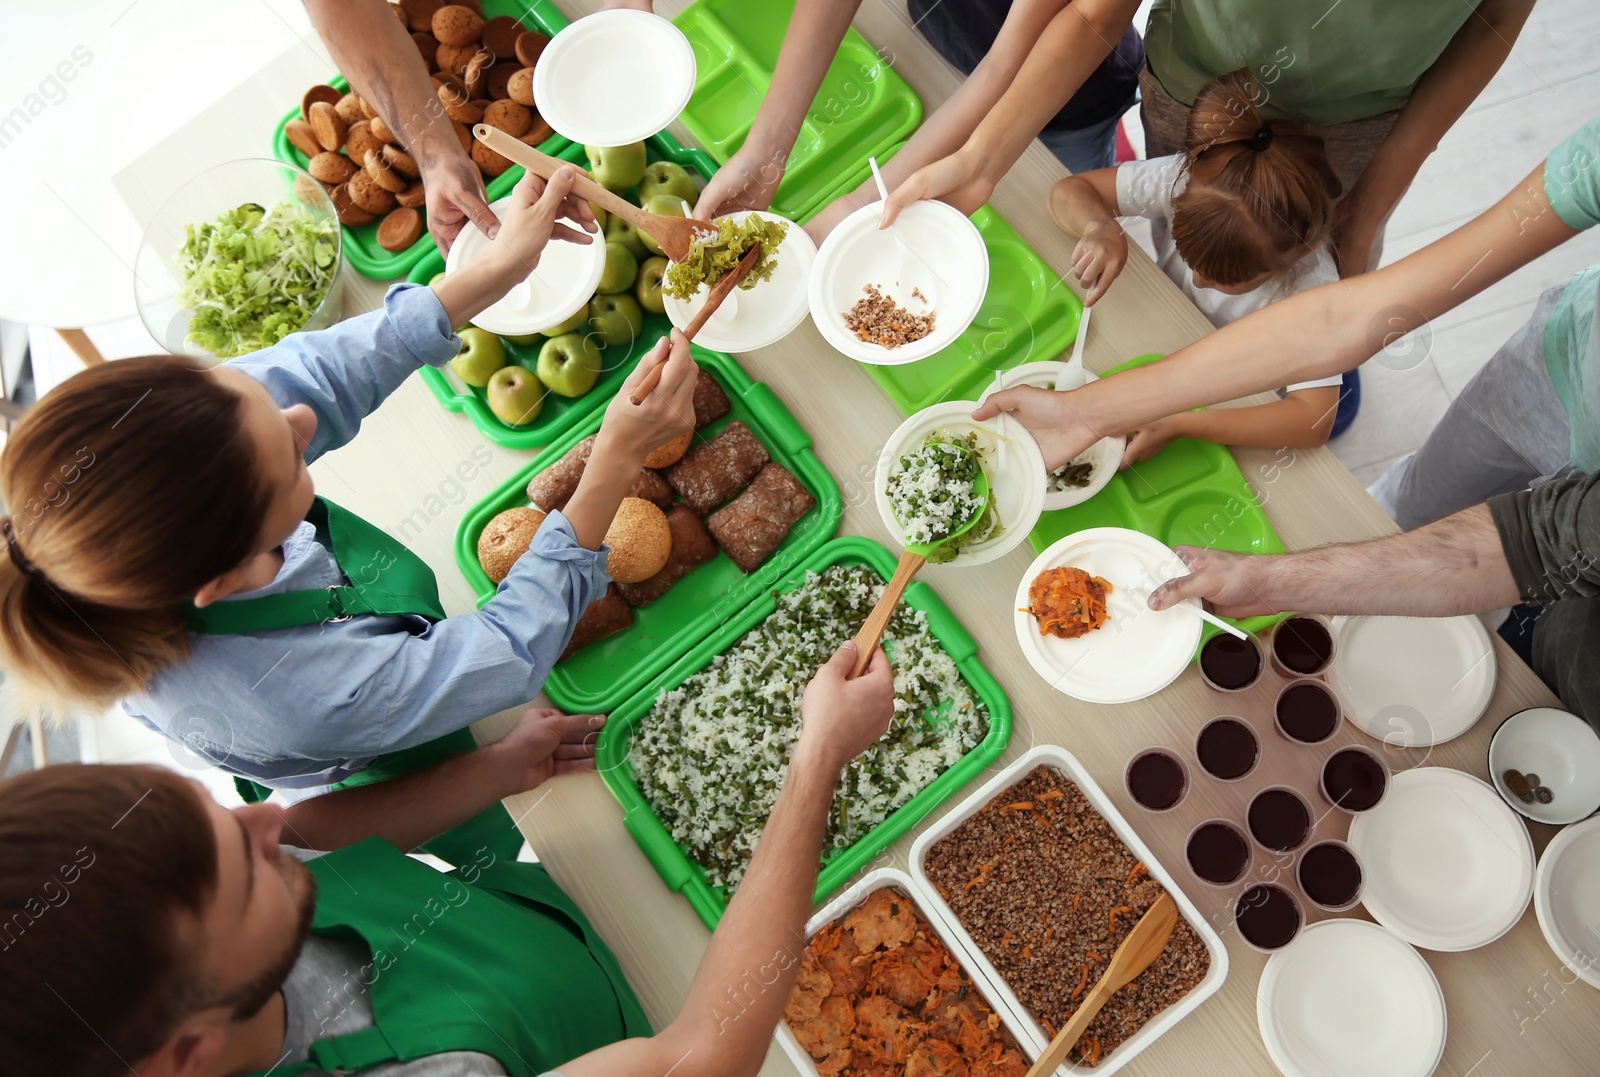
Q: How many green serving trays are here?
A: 7